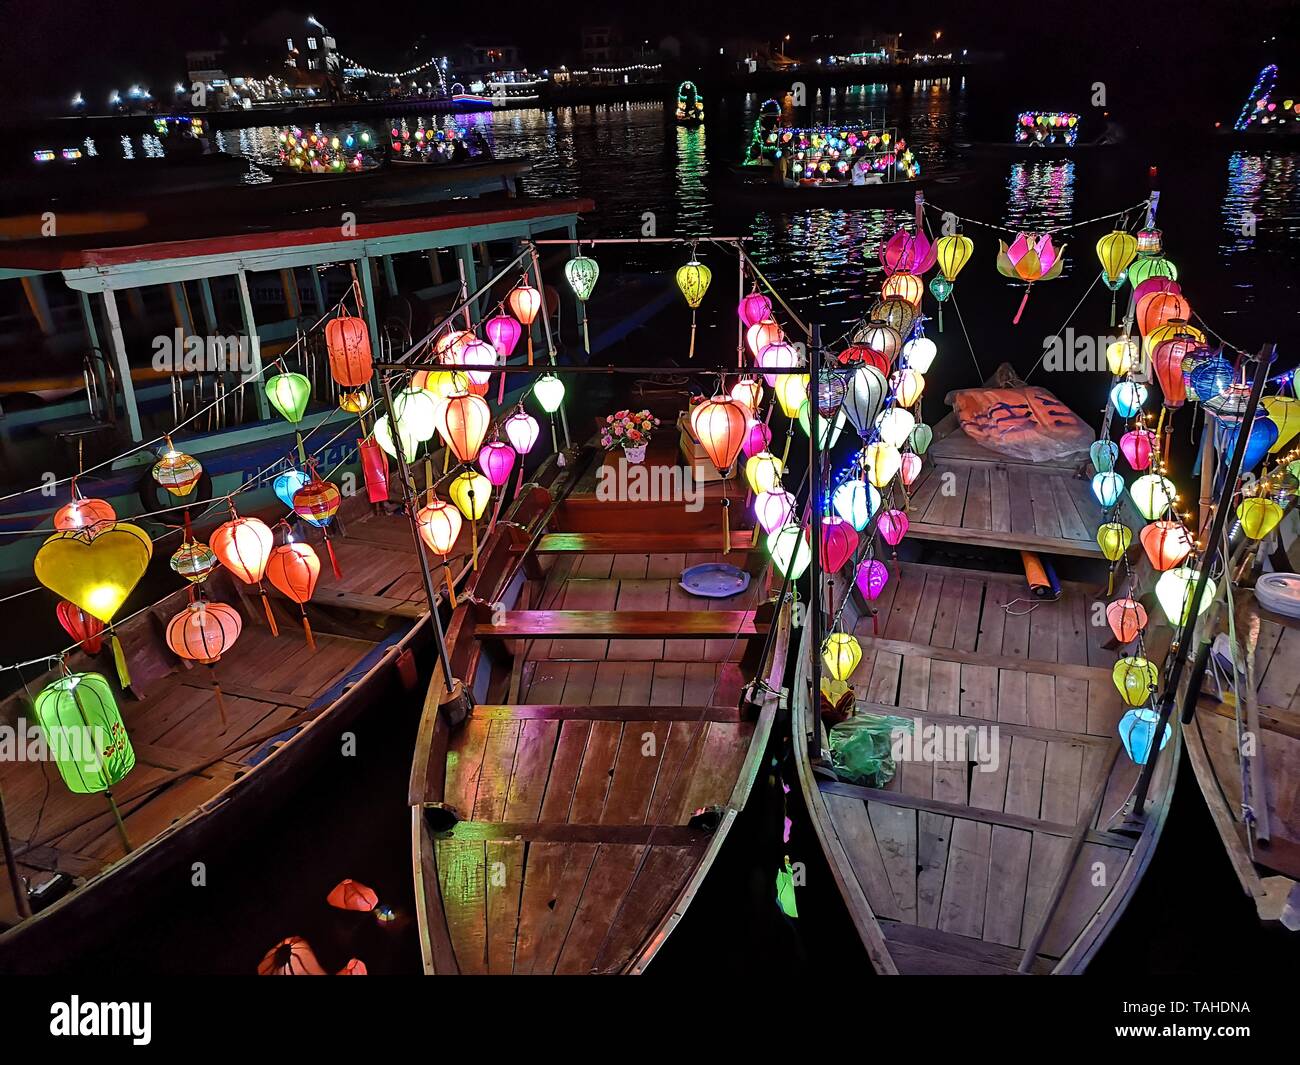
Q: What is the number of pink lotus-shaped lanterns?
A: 2